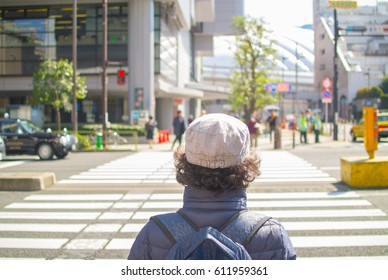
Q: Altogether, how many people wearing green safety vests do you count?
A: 2